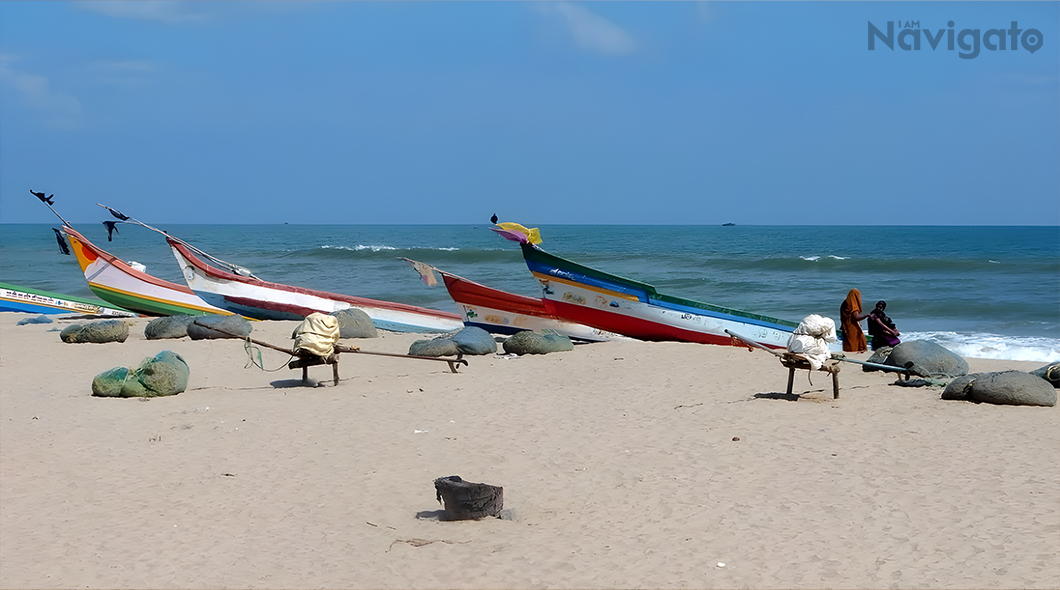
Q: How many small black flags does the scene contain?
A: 4